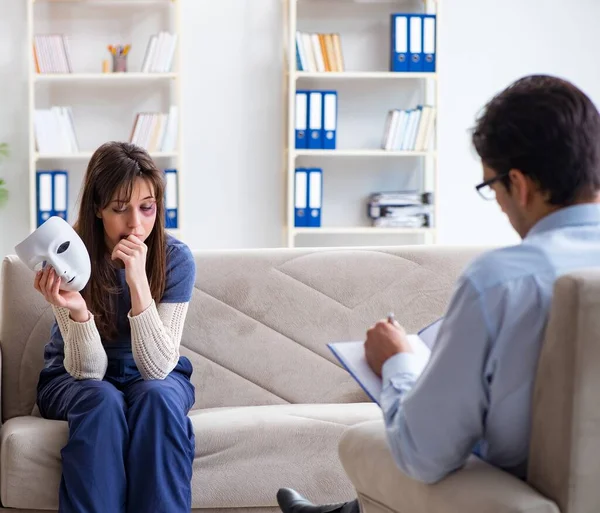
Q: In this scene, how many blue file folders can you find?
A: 11